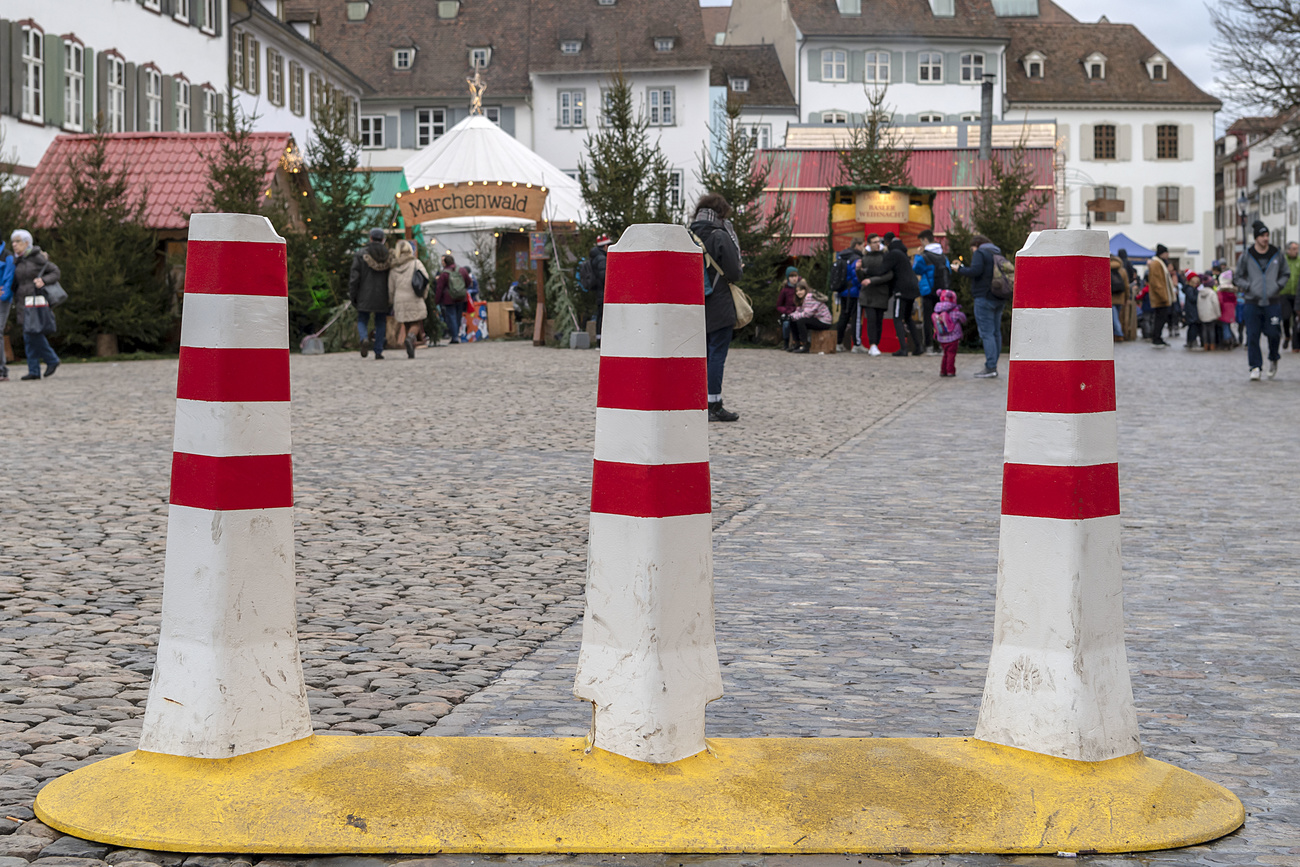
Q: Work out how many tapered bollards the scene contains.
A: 3